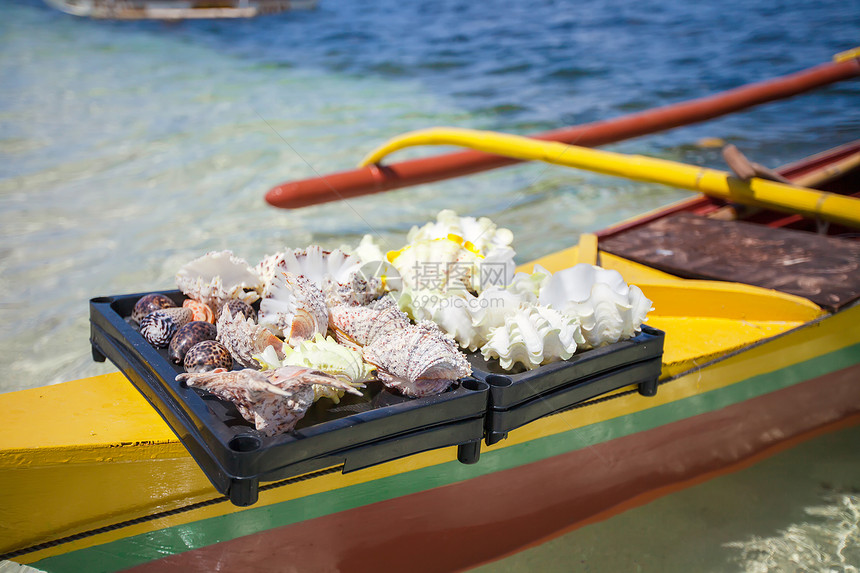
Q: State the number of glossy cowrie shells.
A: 4